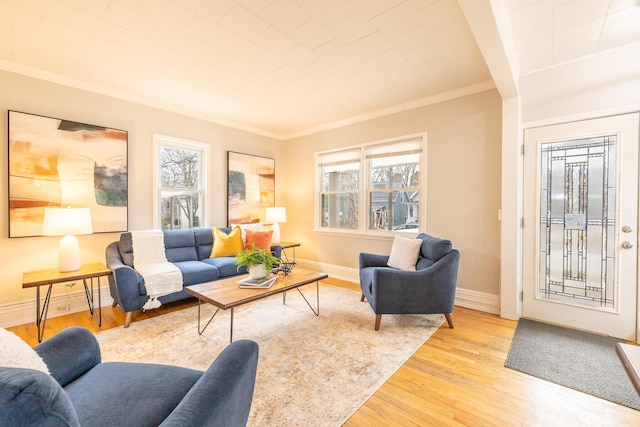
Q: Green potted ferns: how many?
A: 1